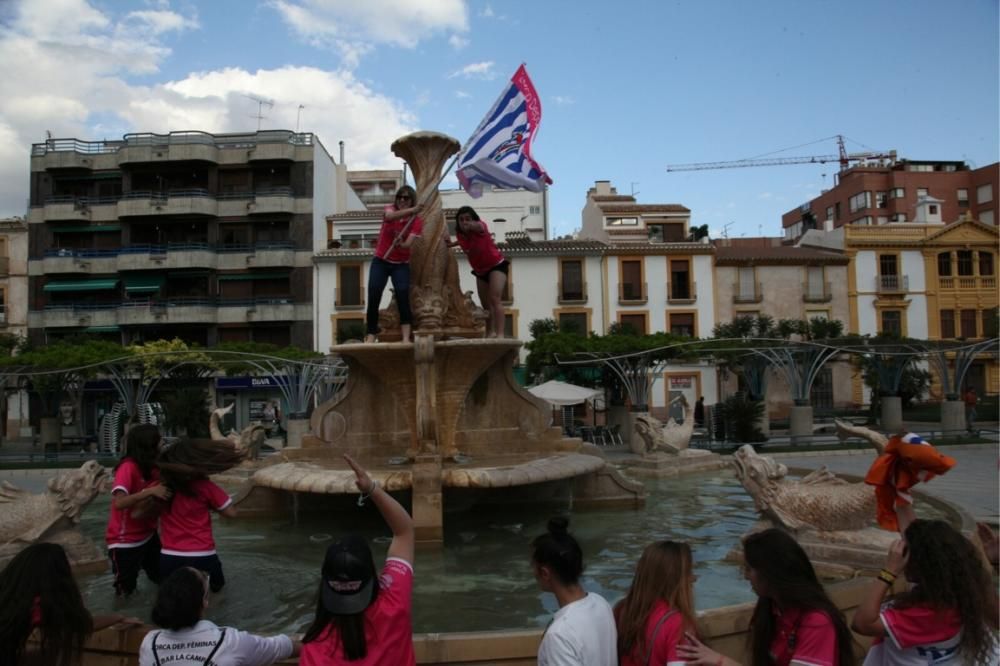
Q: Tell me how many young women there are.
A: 11